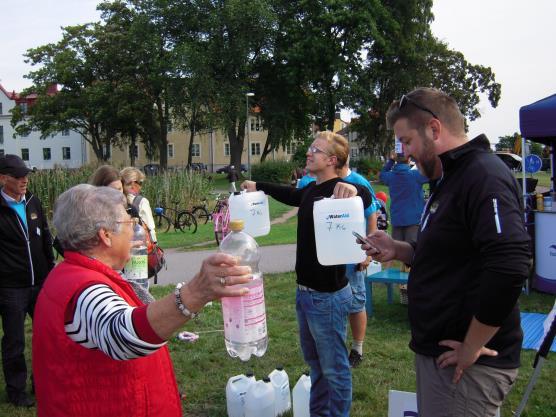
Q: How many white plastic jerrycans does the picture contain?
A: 6